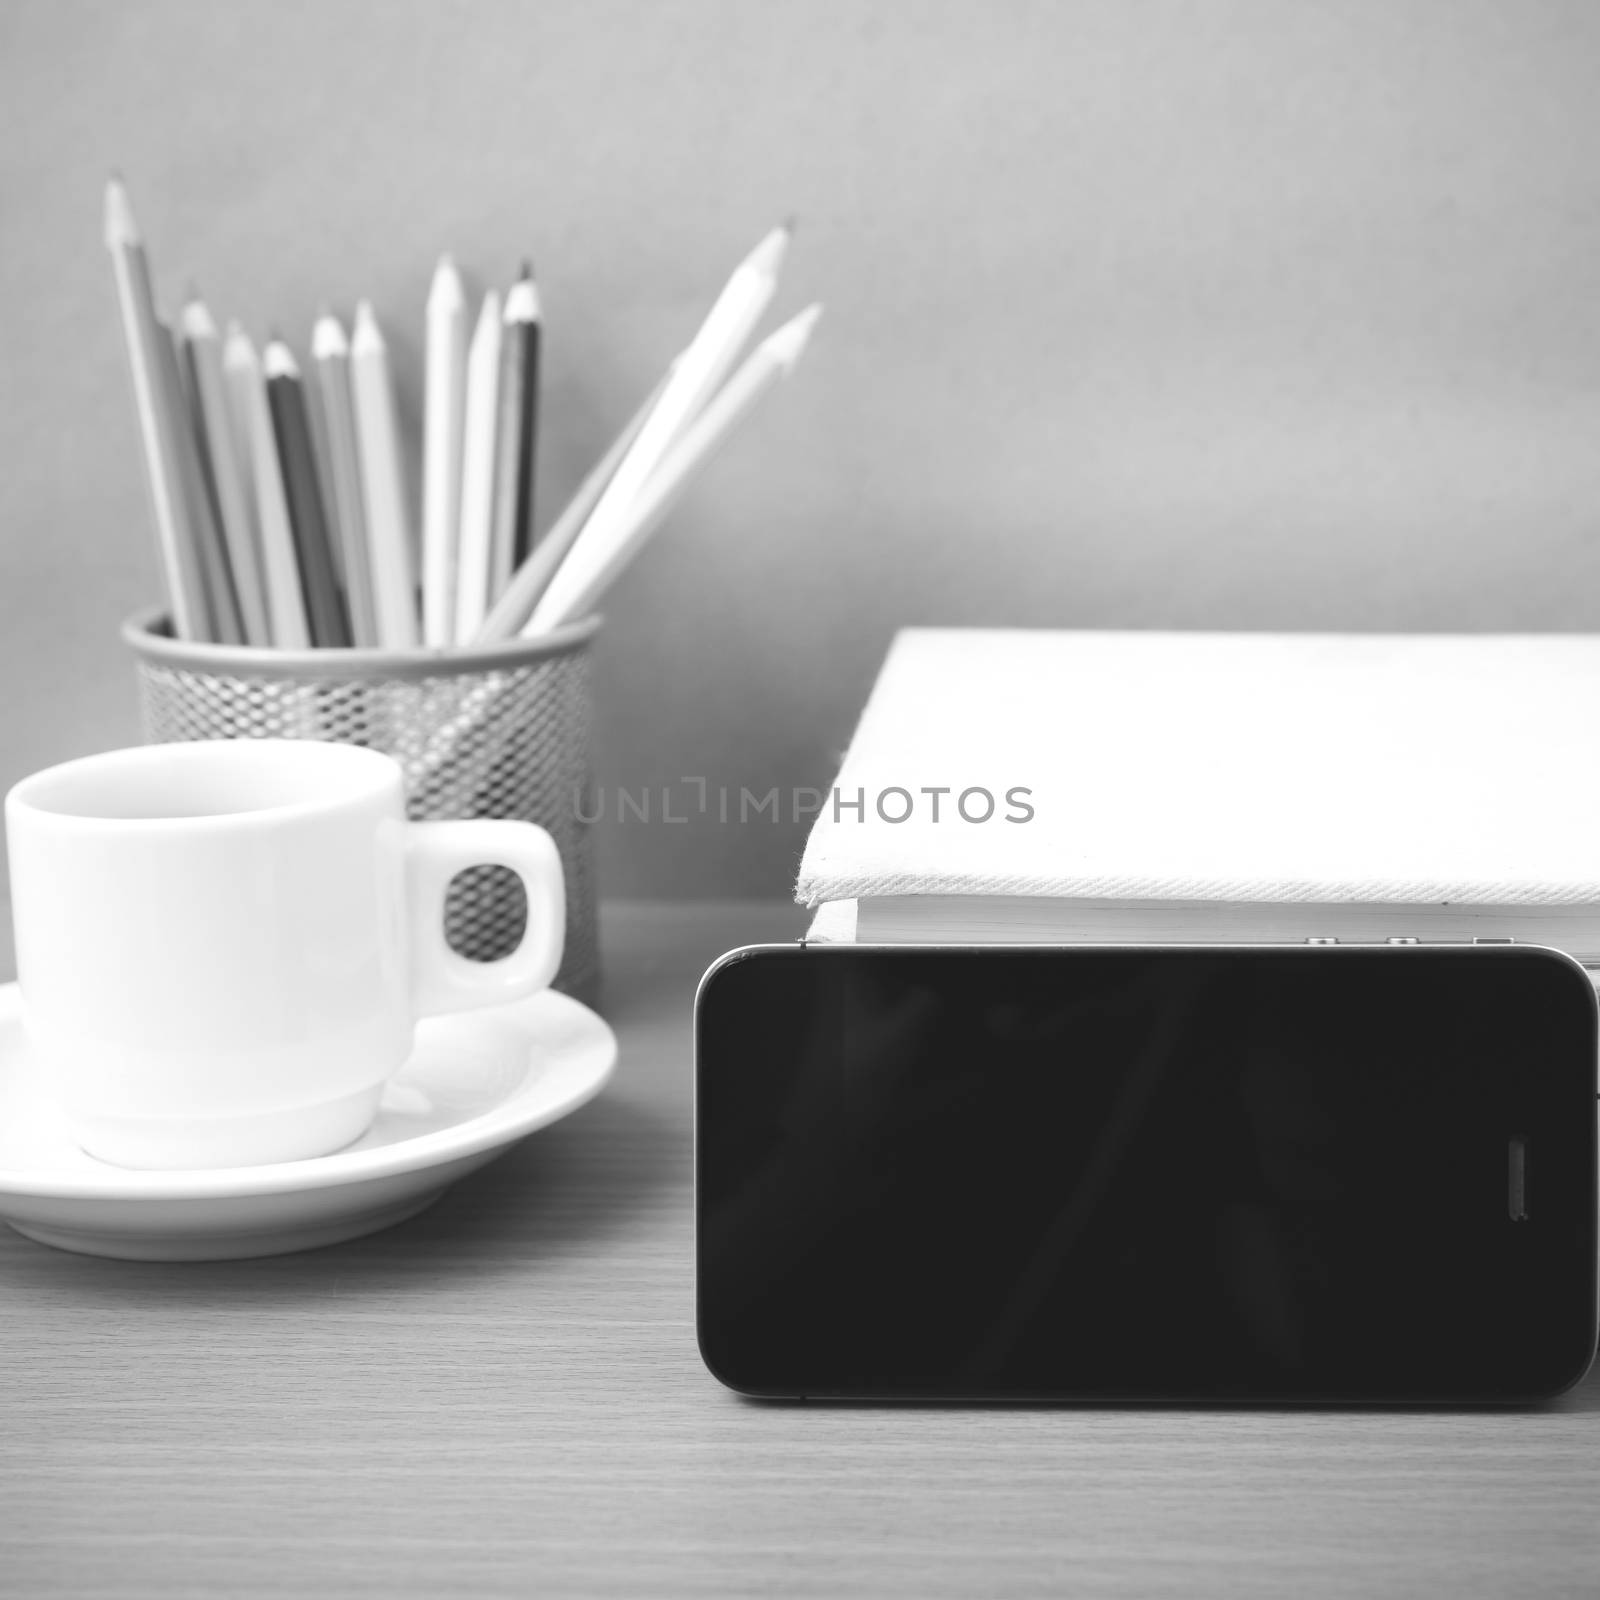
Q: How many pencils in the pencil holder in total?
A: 13